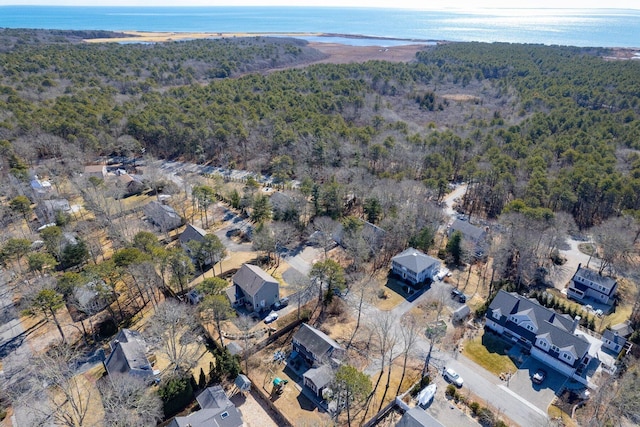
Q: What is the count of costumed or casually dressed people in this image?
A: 0